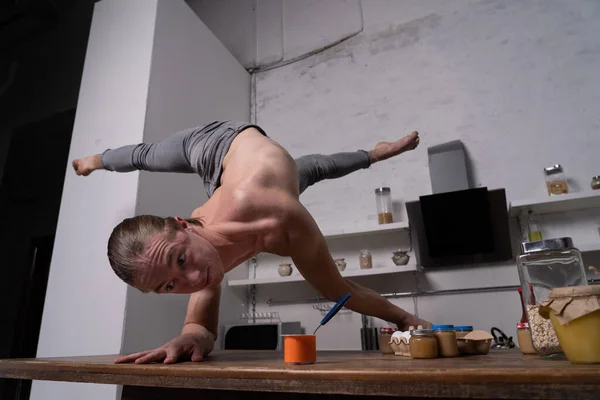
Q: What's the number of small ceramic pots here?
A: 3